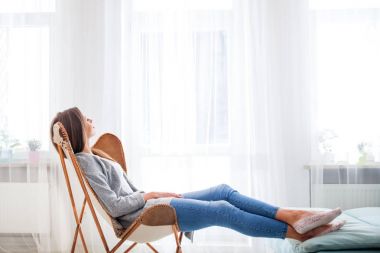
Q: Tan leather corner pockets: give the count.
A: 2